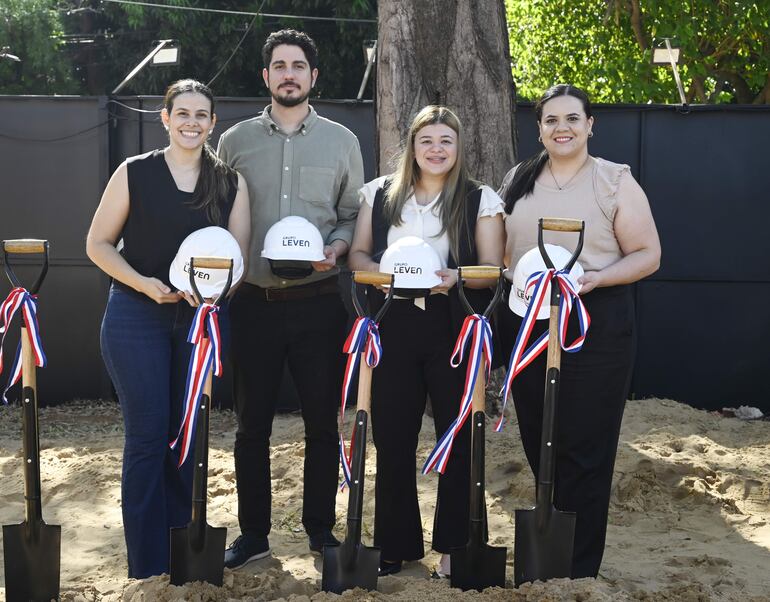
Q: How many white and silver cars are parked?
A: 0